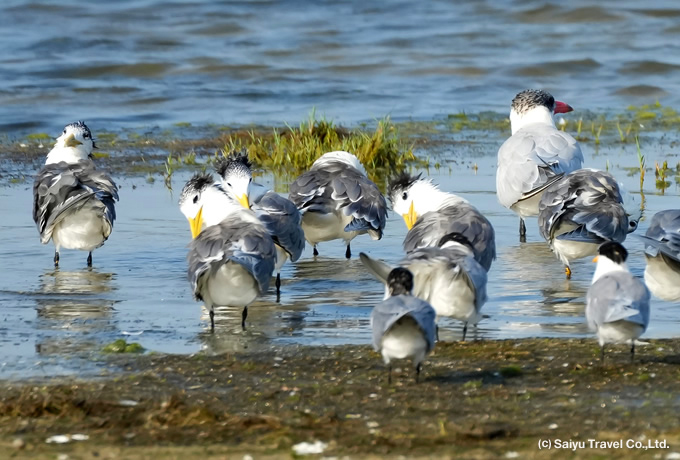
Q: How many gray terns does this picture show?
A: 11